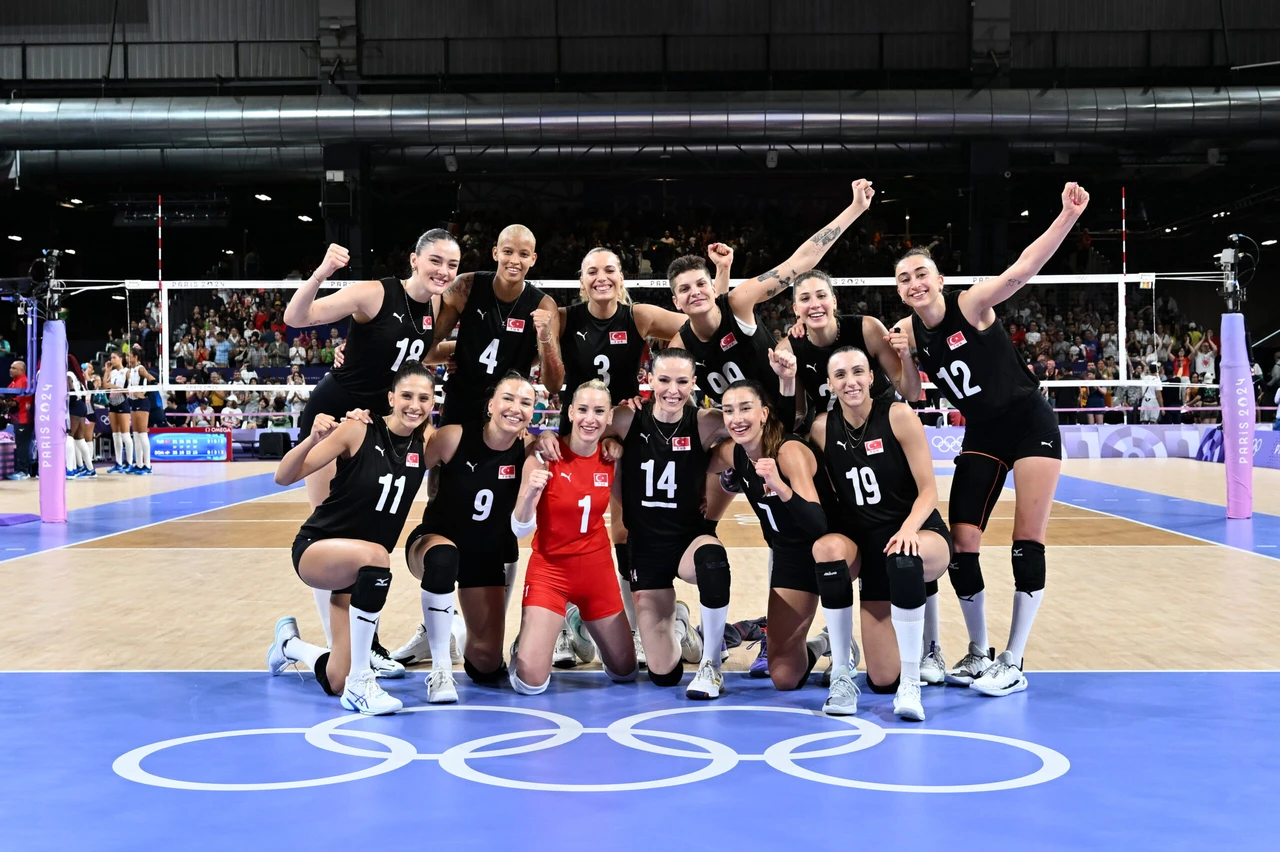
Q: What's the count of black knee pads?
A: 14